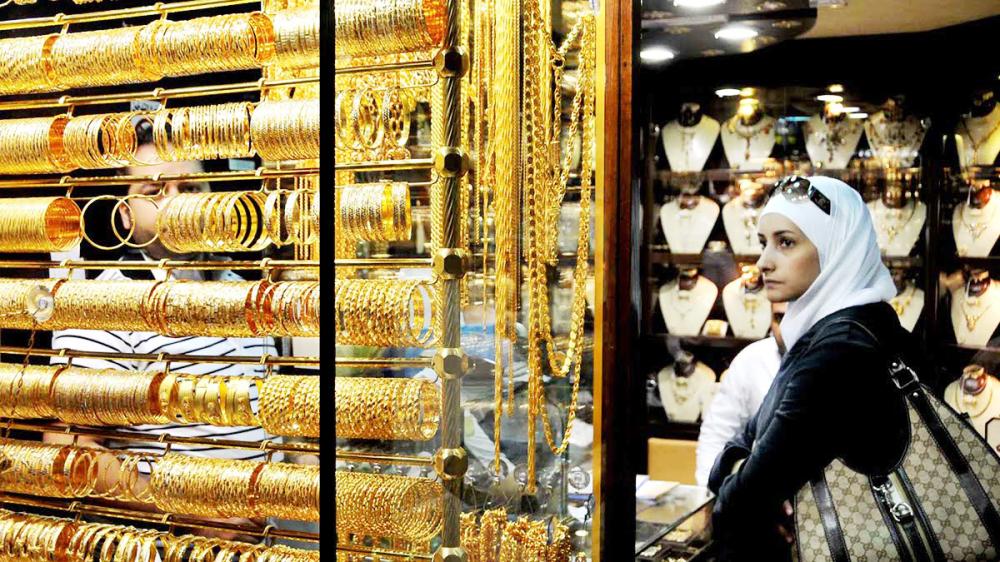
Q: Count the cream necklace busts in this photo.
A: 15